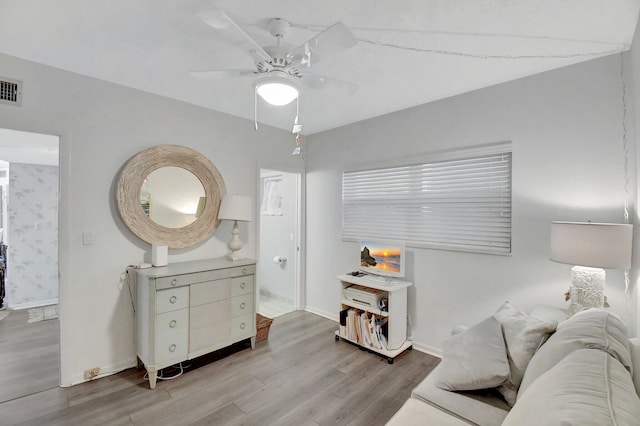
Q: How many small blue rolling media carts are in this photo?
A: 0